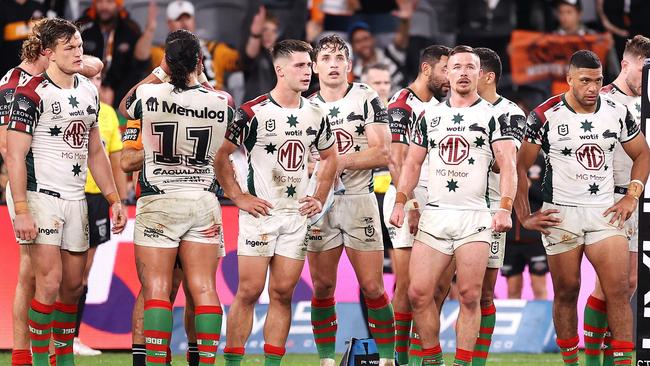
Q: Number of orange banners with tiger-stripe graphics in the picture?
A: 1